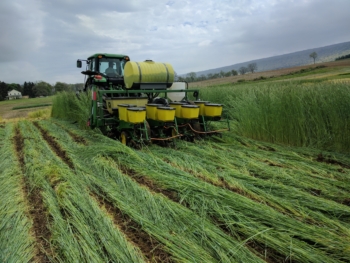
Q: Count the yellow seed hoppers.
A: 8